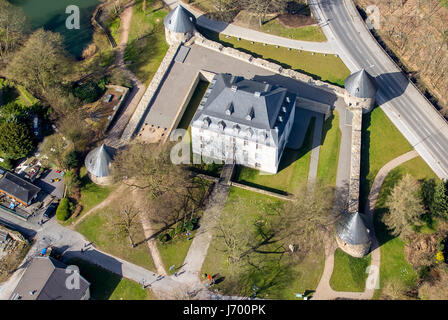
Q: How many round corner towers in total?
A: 4